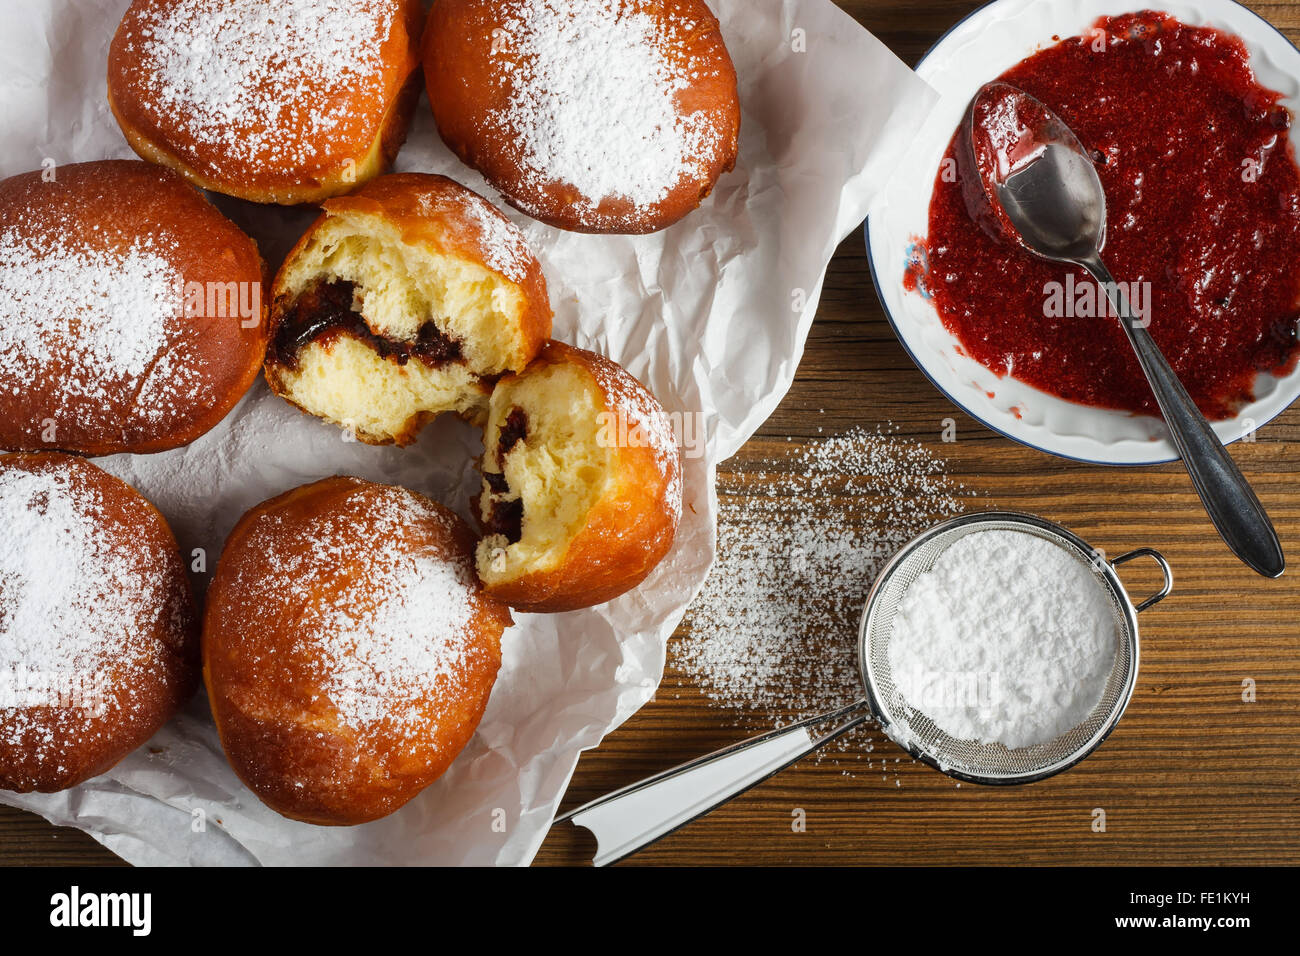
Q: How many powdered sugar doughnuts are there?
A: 6